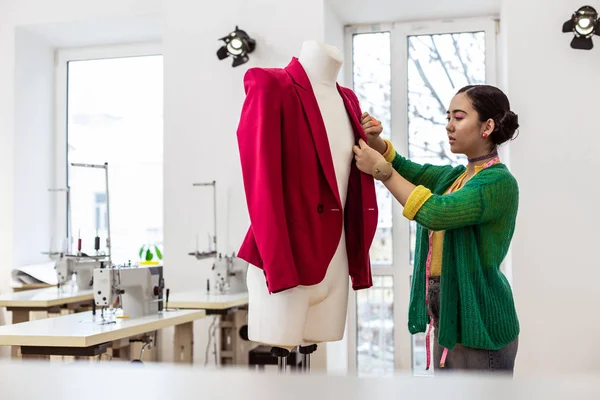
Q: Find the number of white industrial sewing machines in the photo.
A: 3